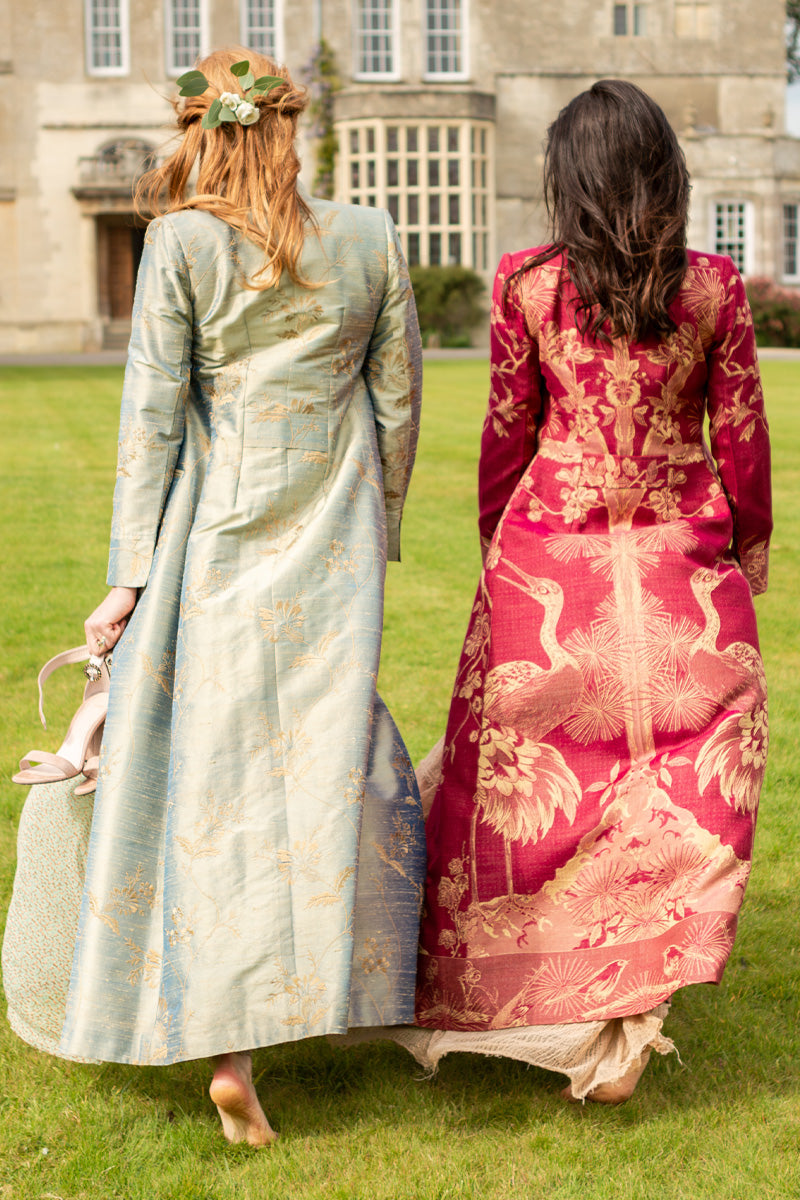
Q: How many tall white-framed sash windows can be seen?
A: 7